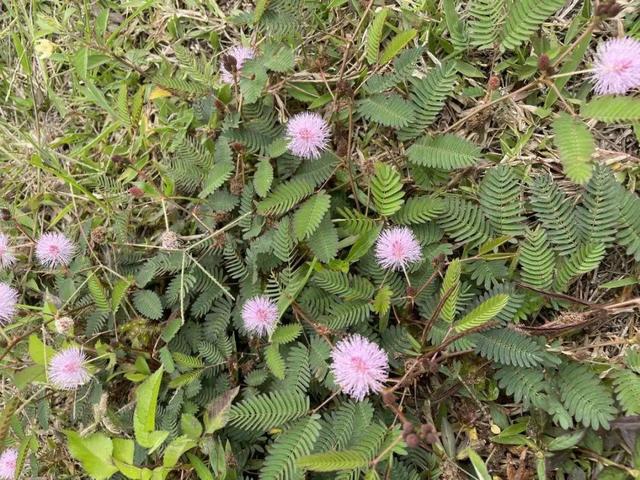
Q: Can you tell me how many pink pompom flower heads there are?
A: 11